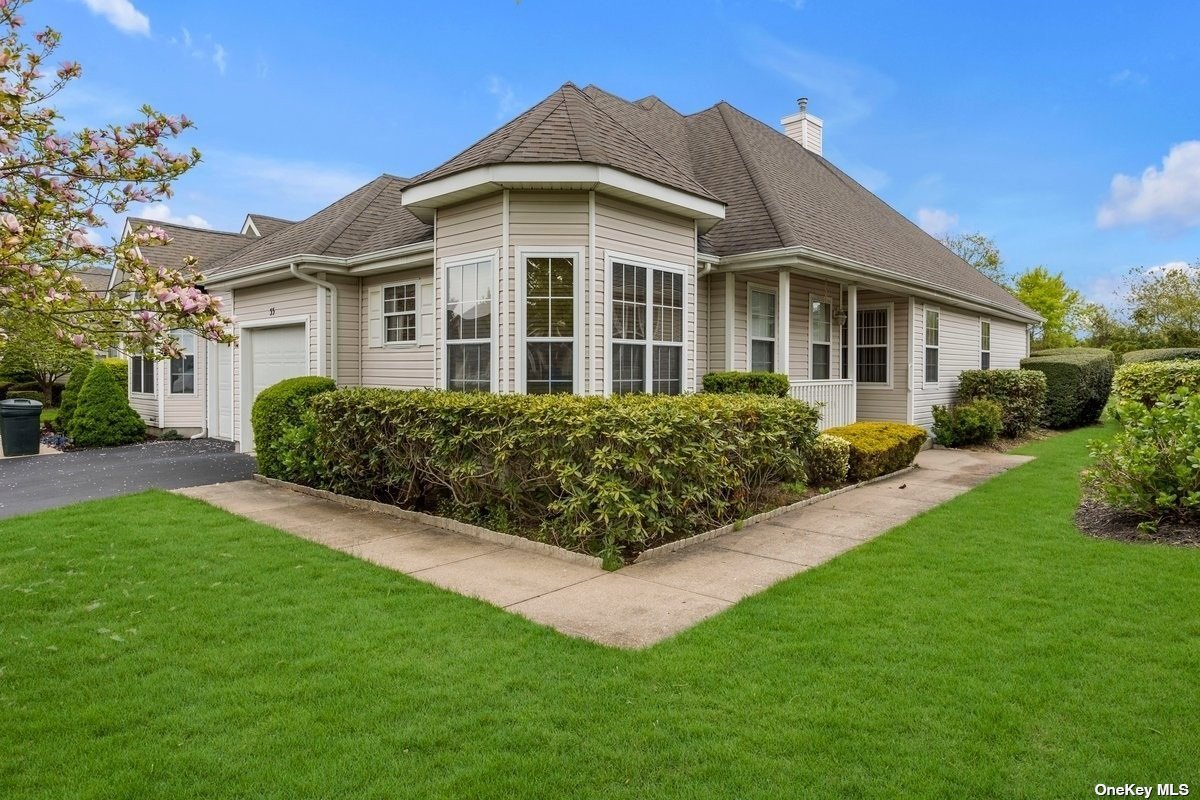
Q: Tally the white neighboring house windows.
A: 2